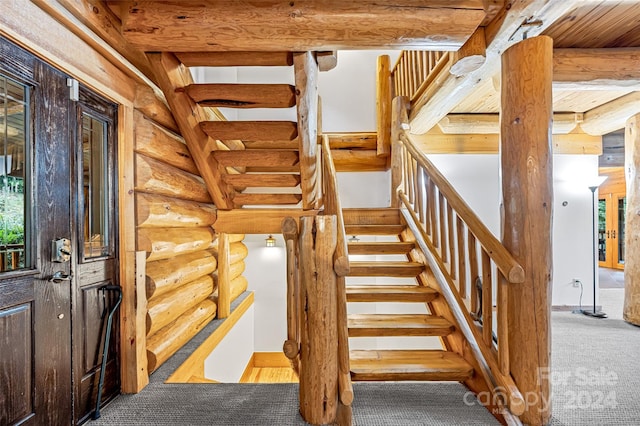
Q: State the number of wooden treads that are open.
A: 12